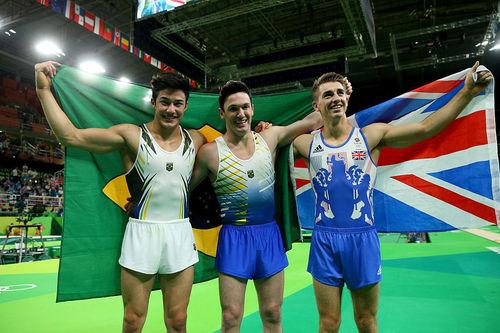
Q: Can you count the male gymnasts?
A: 3